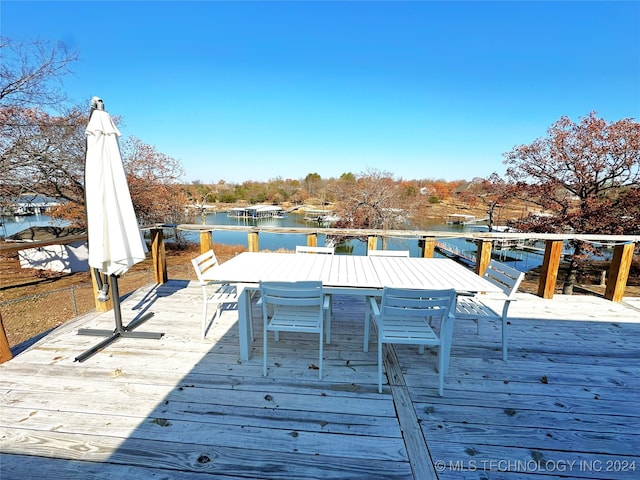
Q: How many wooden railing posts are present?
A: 11